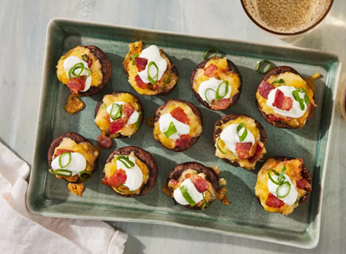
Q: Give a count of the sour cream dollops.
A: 11